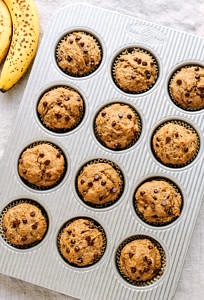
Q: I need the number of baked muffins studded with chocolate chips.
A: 12